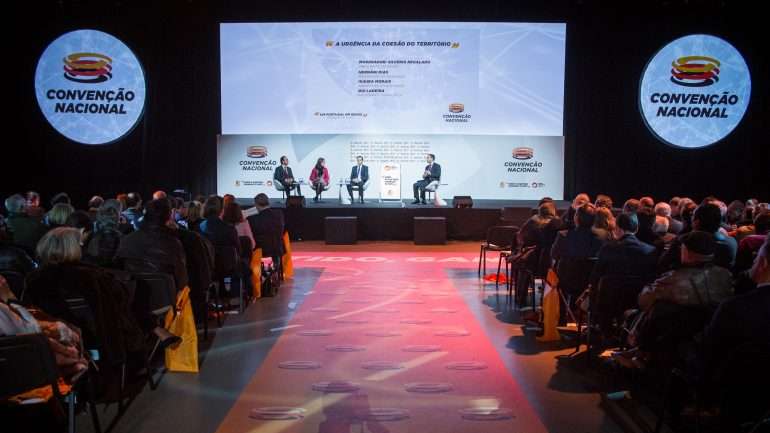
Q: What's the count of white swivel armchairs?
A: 4